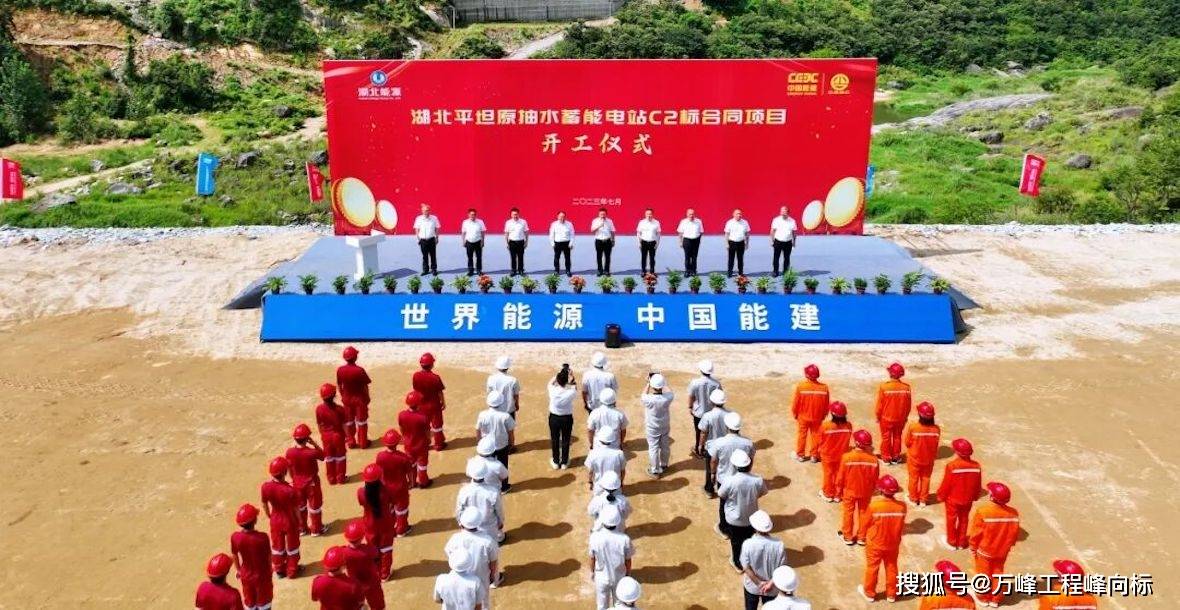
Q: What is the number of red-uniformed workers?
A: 12